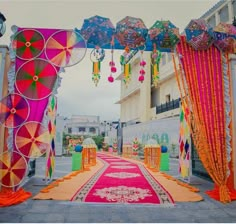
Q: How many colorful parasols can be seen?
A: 5